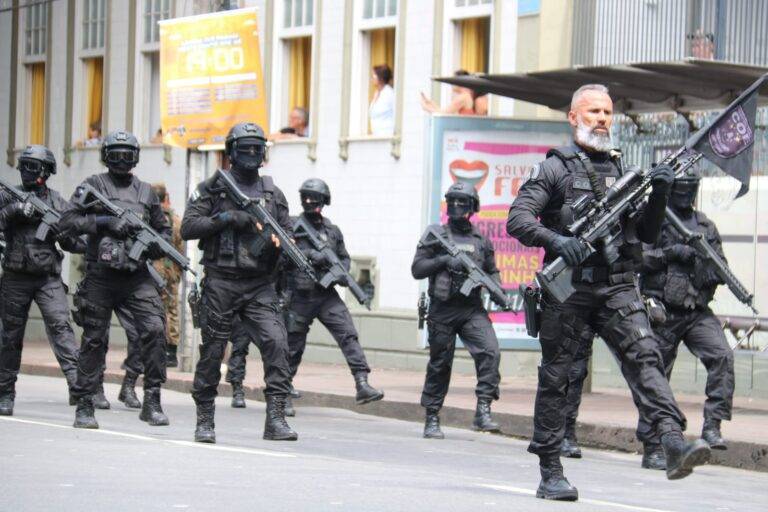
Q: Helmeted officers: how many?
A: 6